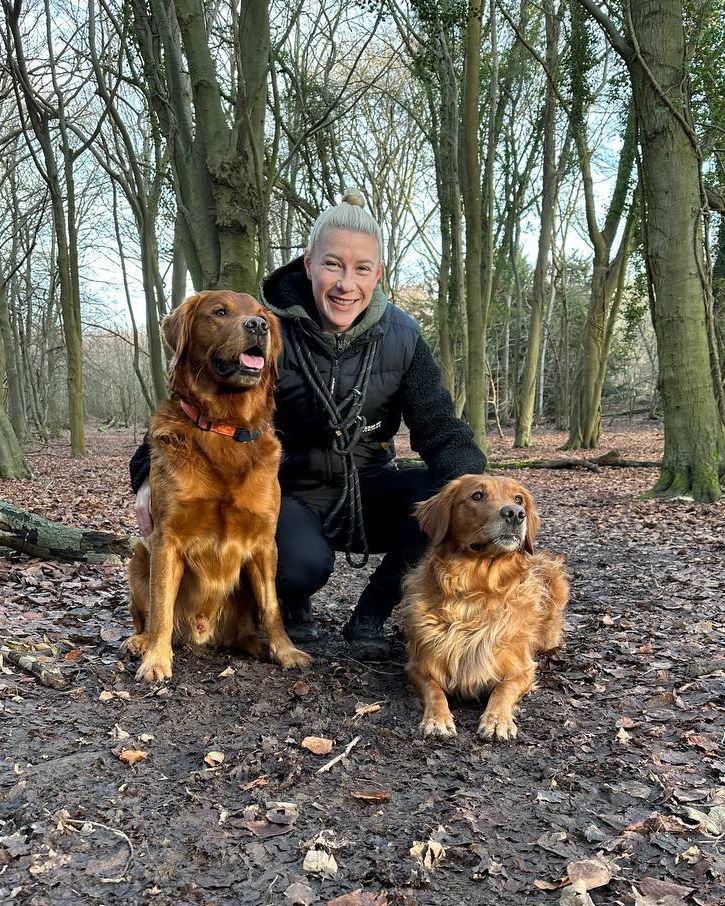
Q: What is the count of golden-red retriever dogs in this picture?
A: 2